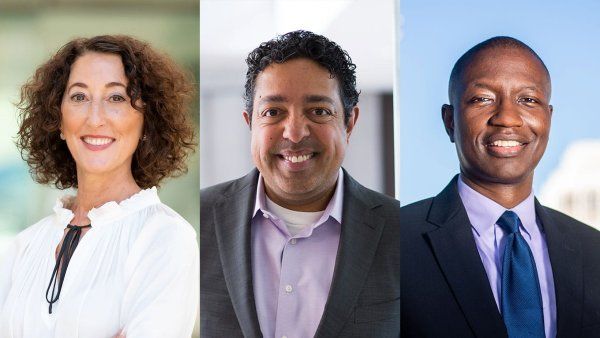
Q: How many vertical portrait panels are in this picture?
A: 3